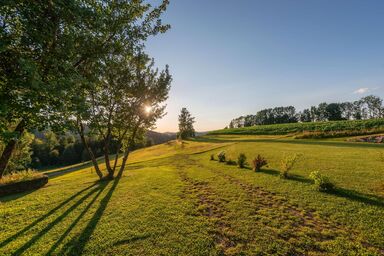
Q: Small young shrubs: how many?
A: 6